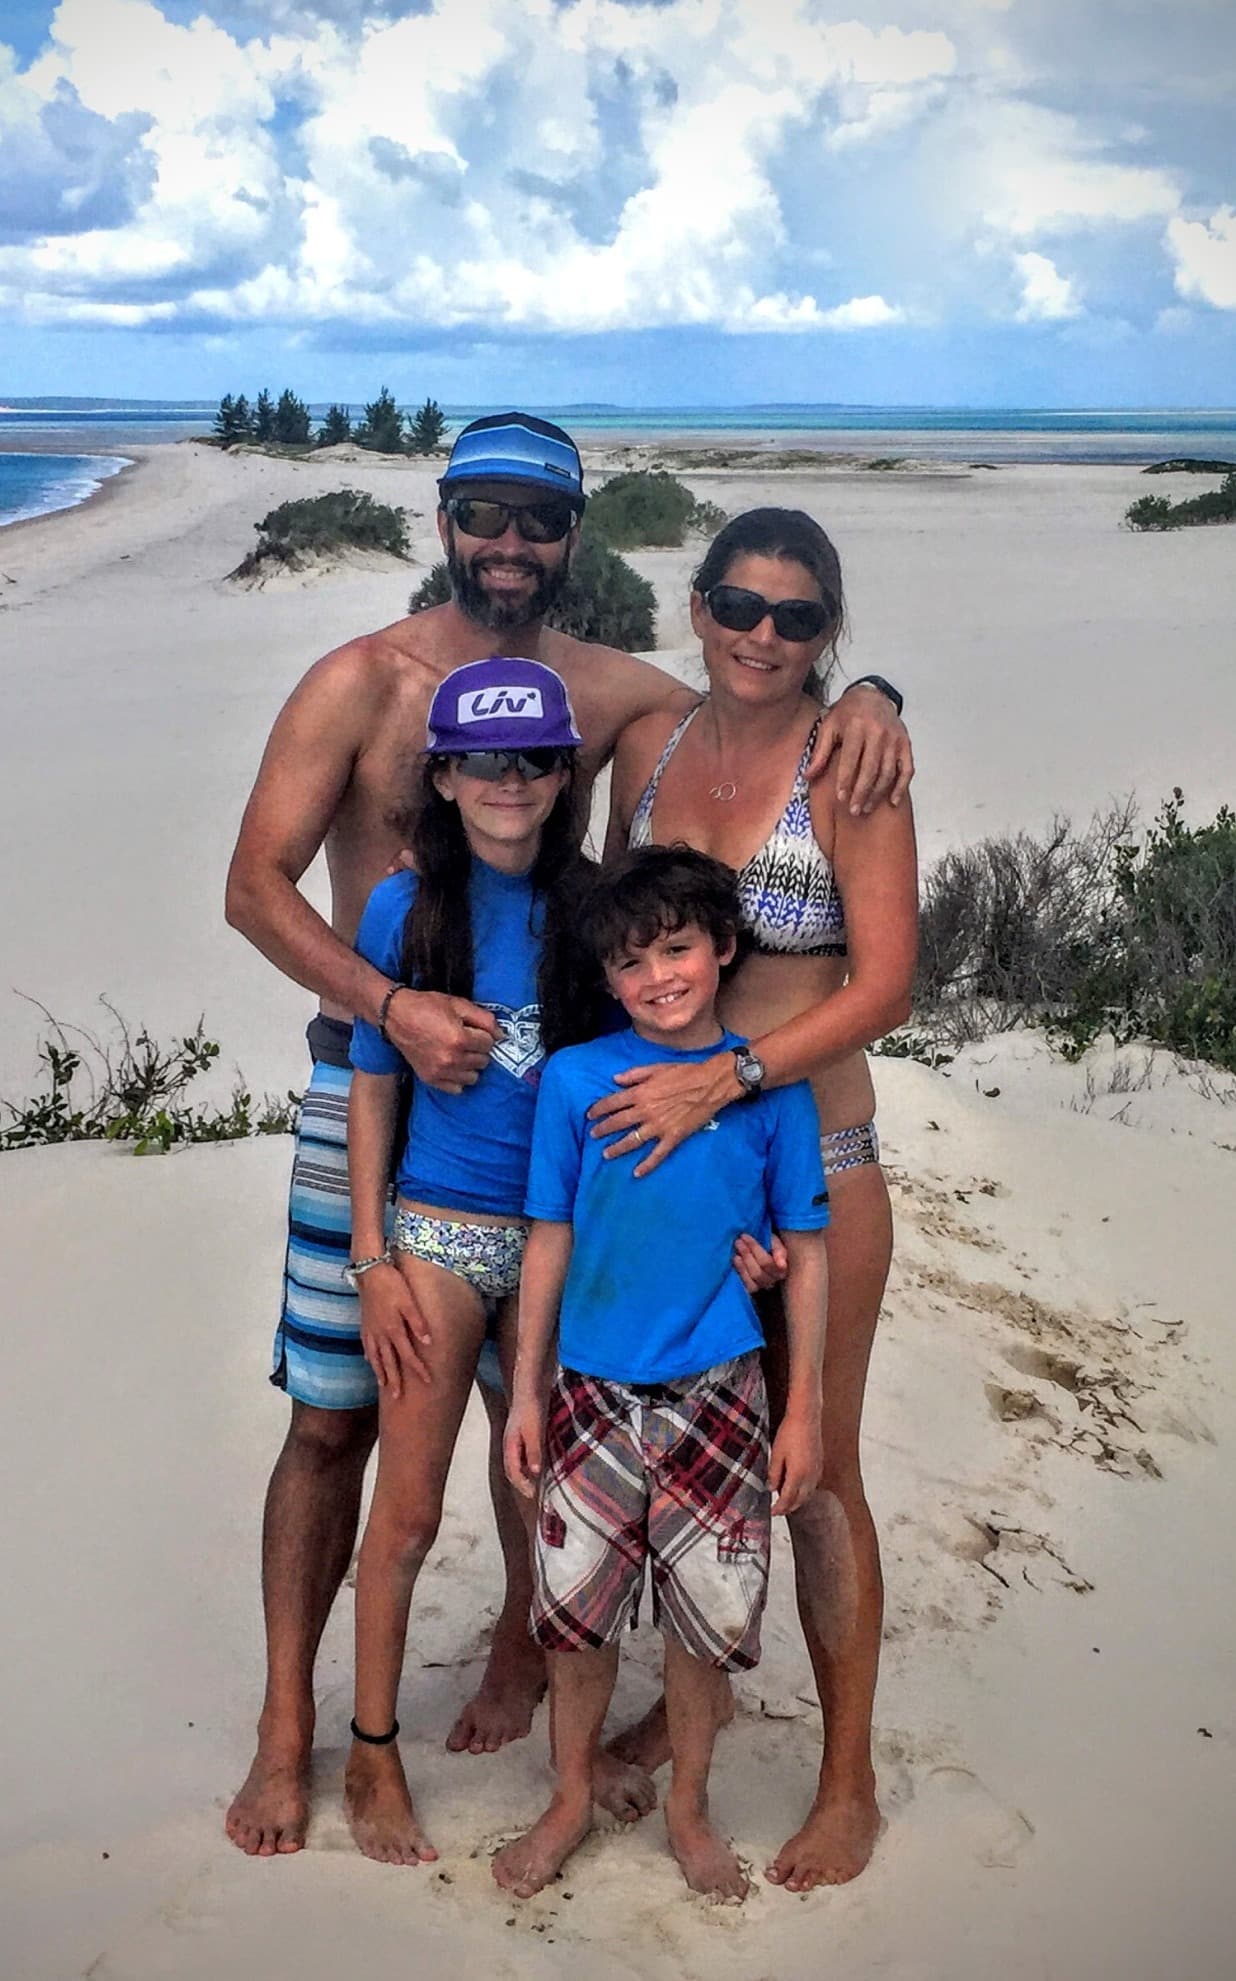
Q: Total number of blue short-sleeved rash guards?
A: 2